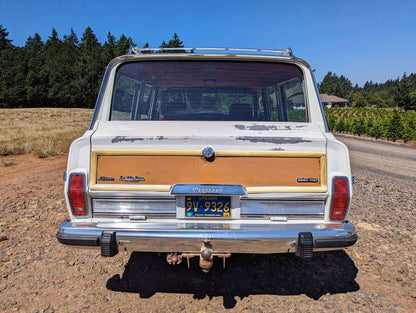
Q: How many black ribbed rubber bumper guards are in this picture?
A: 2